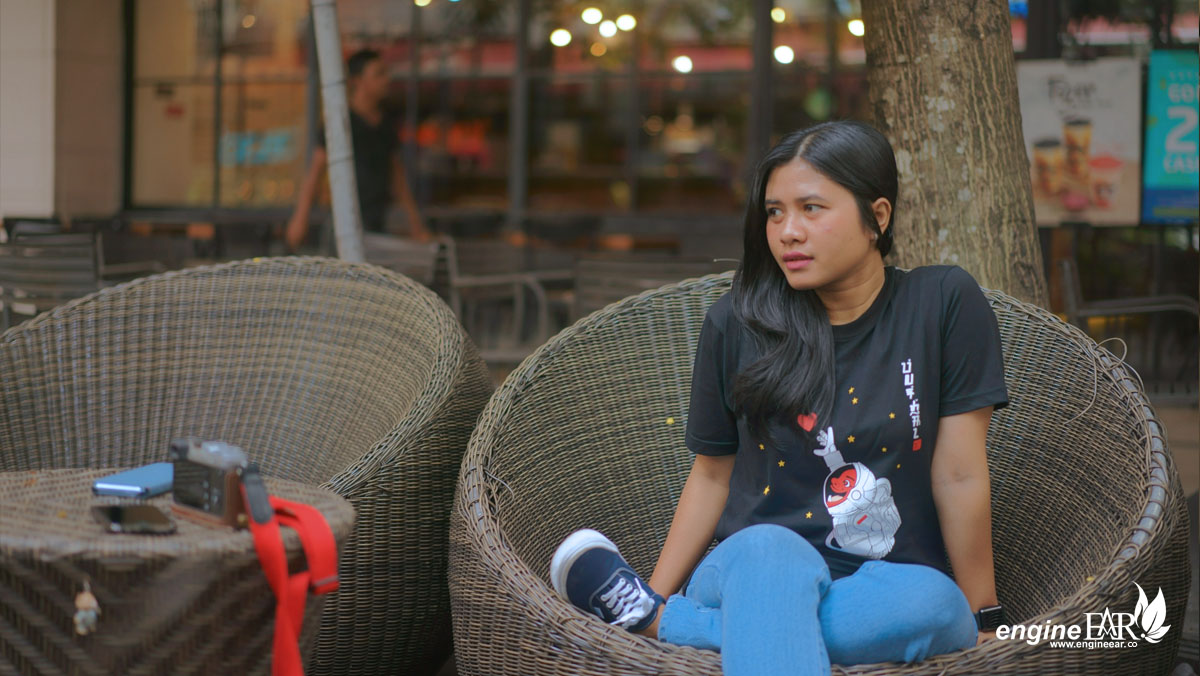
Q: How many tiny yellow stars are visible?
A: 10